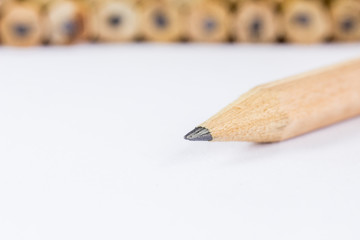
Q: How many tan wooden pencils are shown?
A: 9